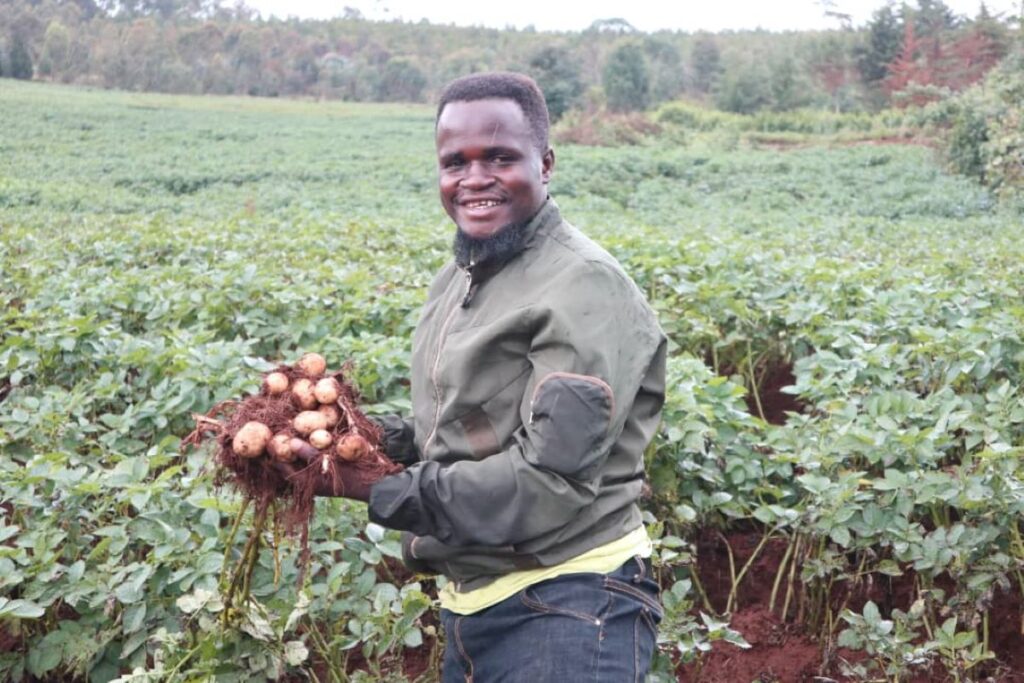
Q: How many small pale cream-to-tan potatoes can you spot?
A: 10